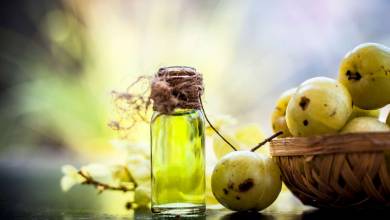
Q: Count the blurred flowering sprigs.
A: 1